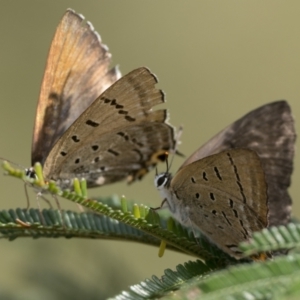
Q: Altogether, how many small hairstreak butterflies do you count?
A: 2